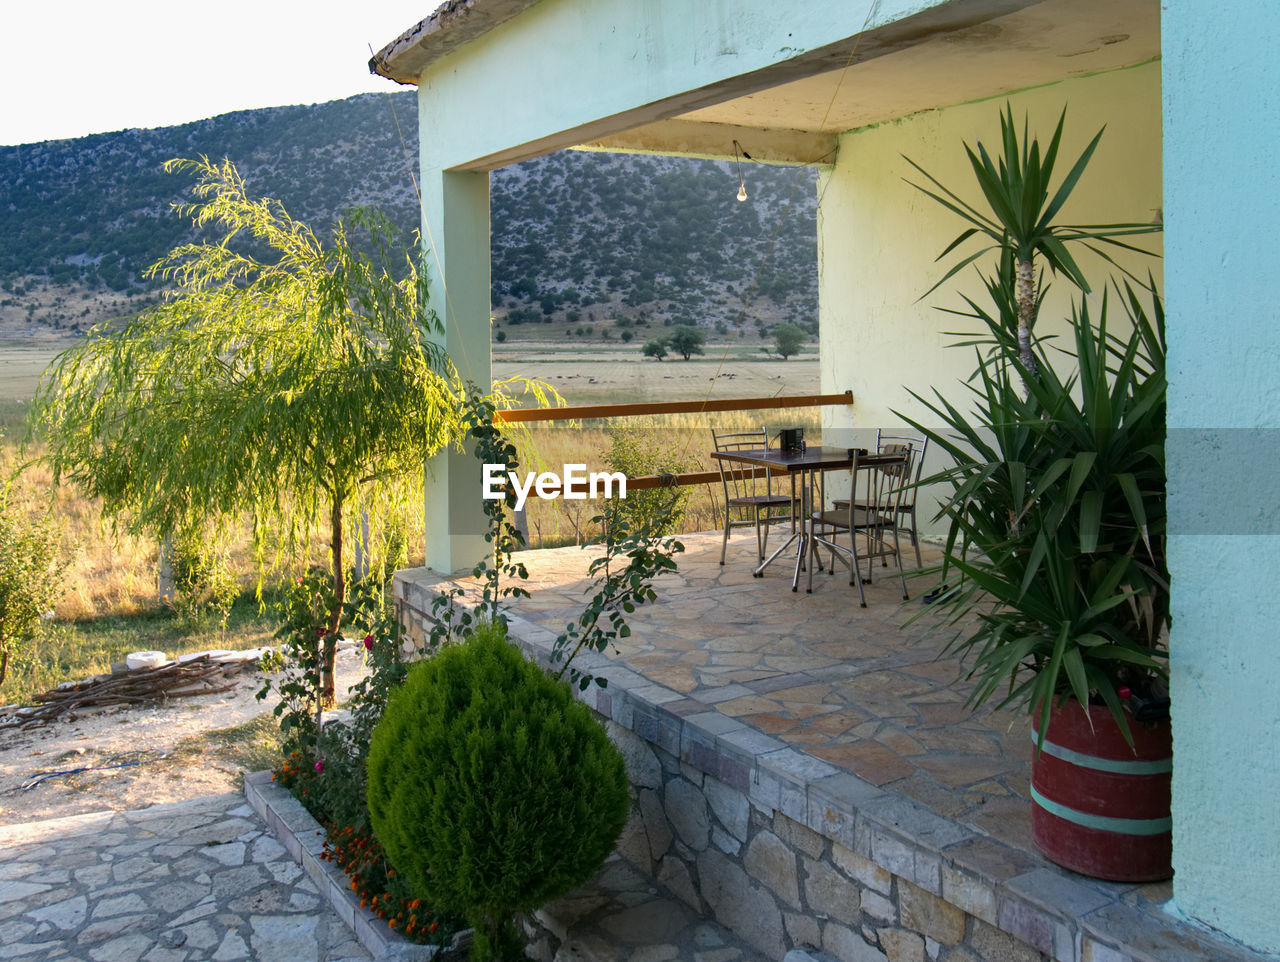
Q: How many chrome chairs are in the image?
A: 3